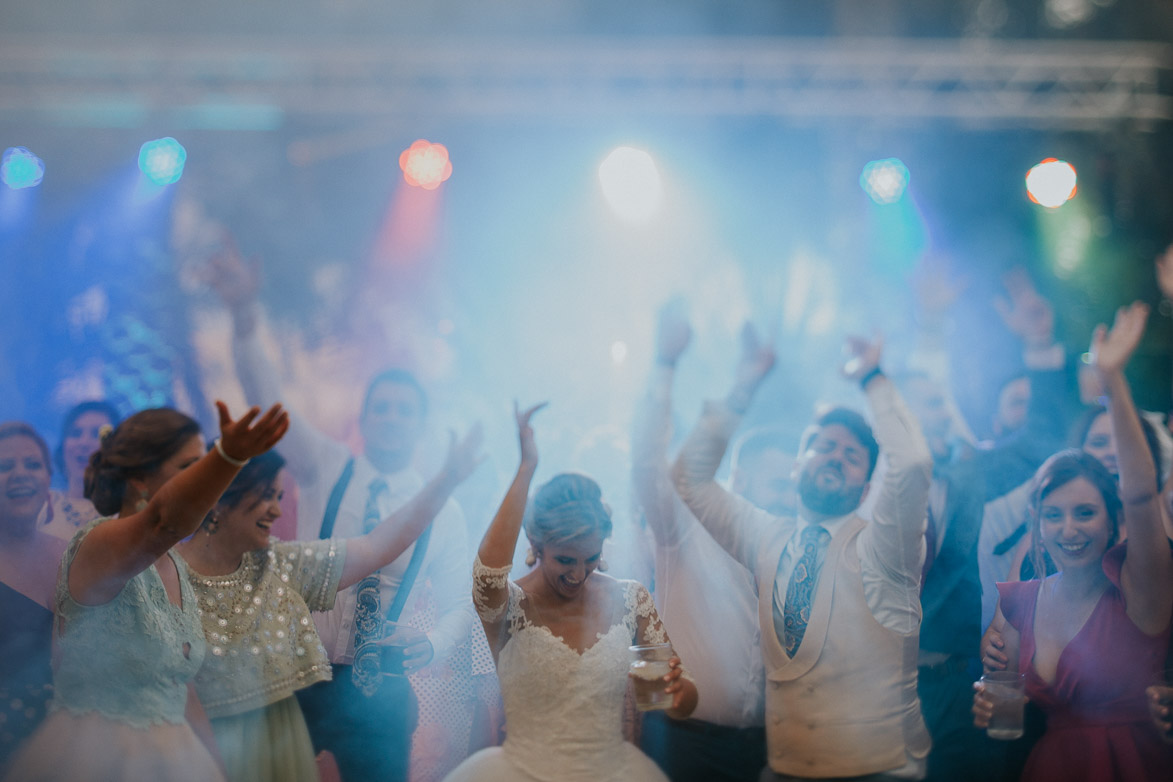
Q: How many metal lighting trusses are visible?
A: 1